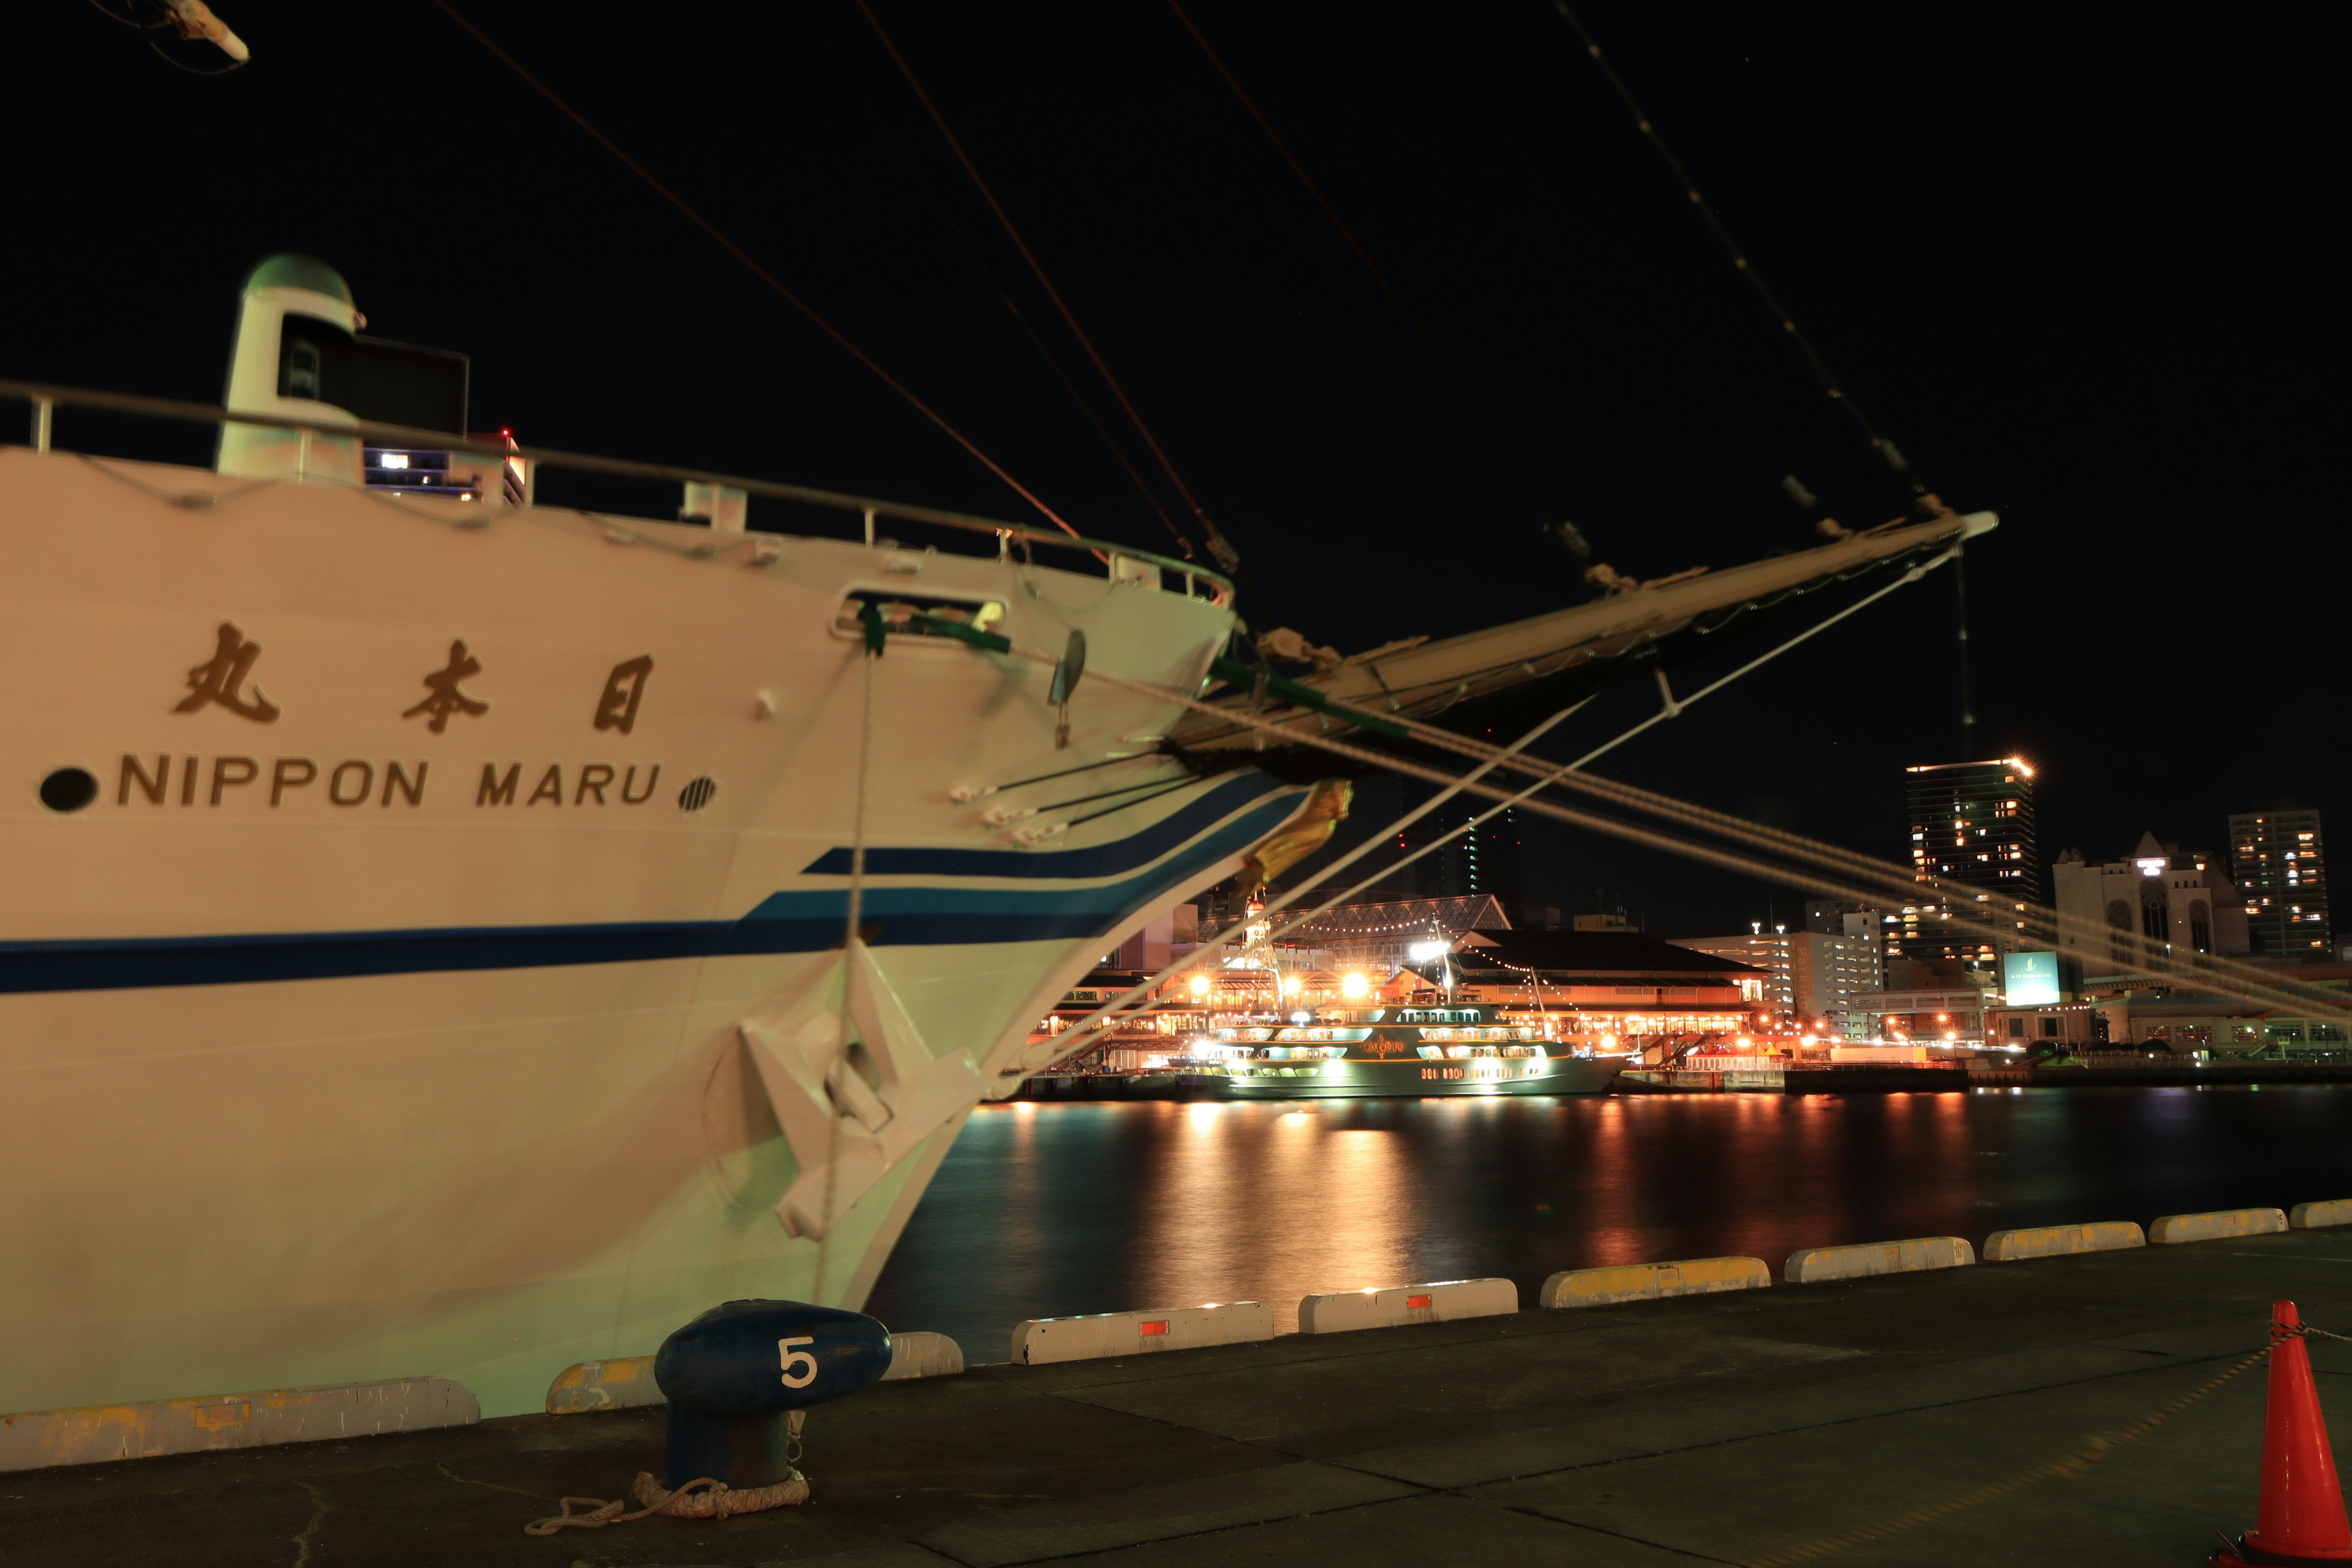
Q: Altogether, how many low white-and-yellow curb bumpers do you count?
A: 9